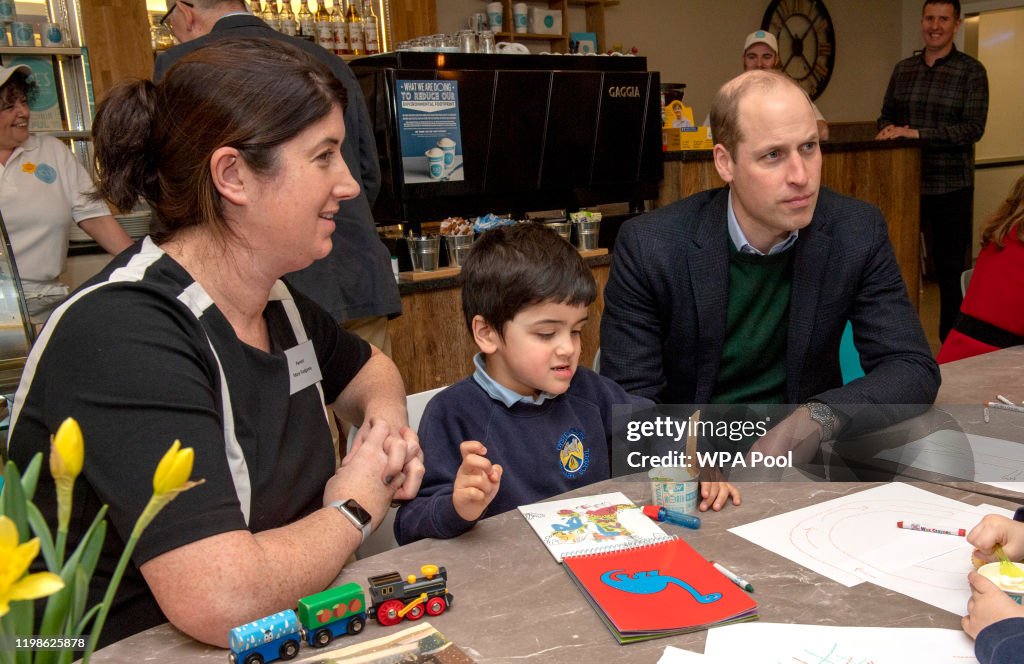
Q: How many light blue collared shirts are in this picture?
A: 2